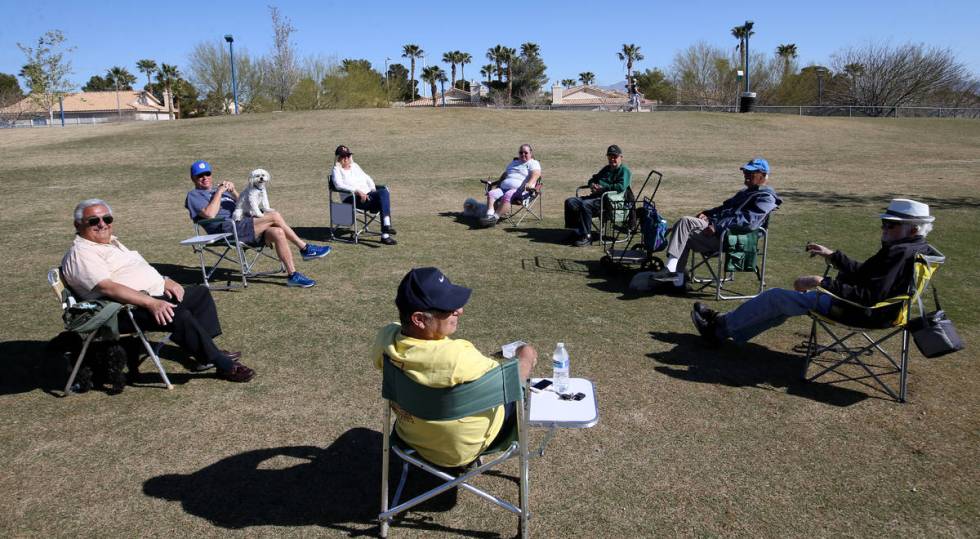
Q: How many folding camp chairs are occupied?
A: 8